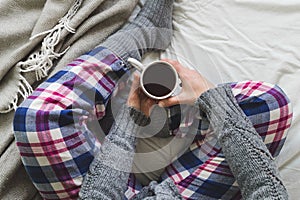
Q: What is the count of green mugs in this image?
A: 0